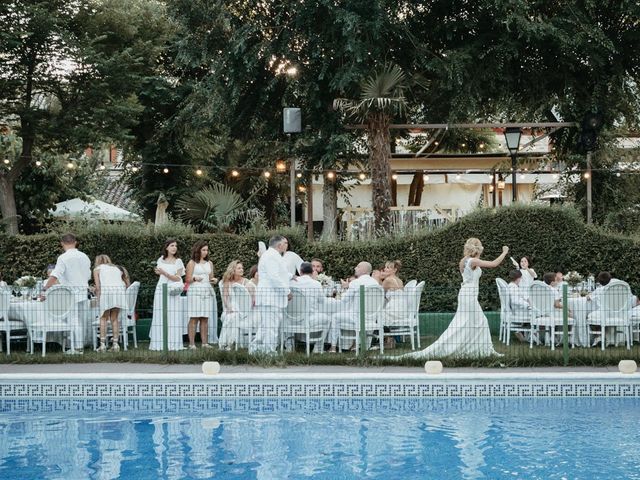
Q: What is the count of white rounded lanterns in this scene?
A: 3